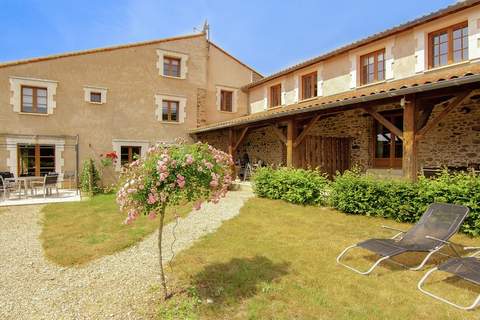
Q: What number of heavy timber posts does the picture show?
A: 3